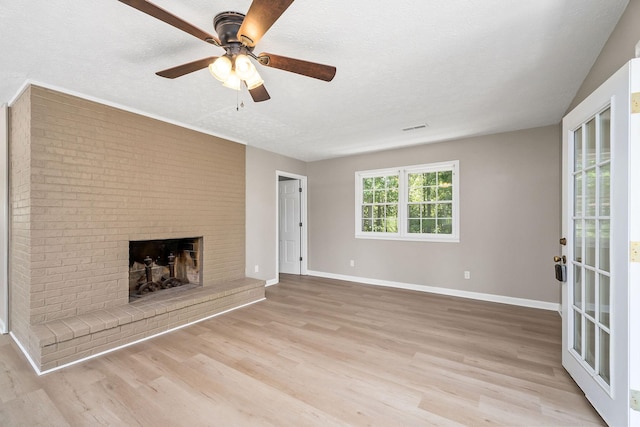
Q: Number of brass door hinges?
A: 3